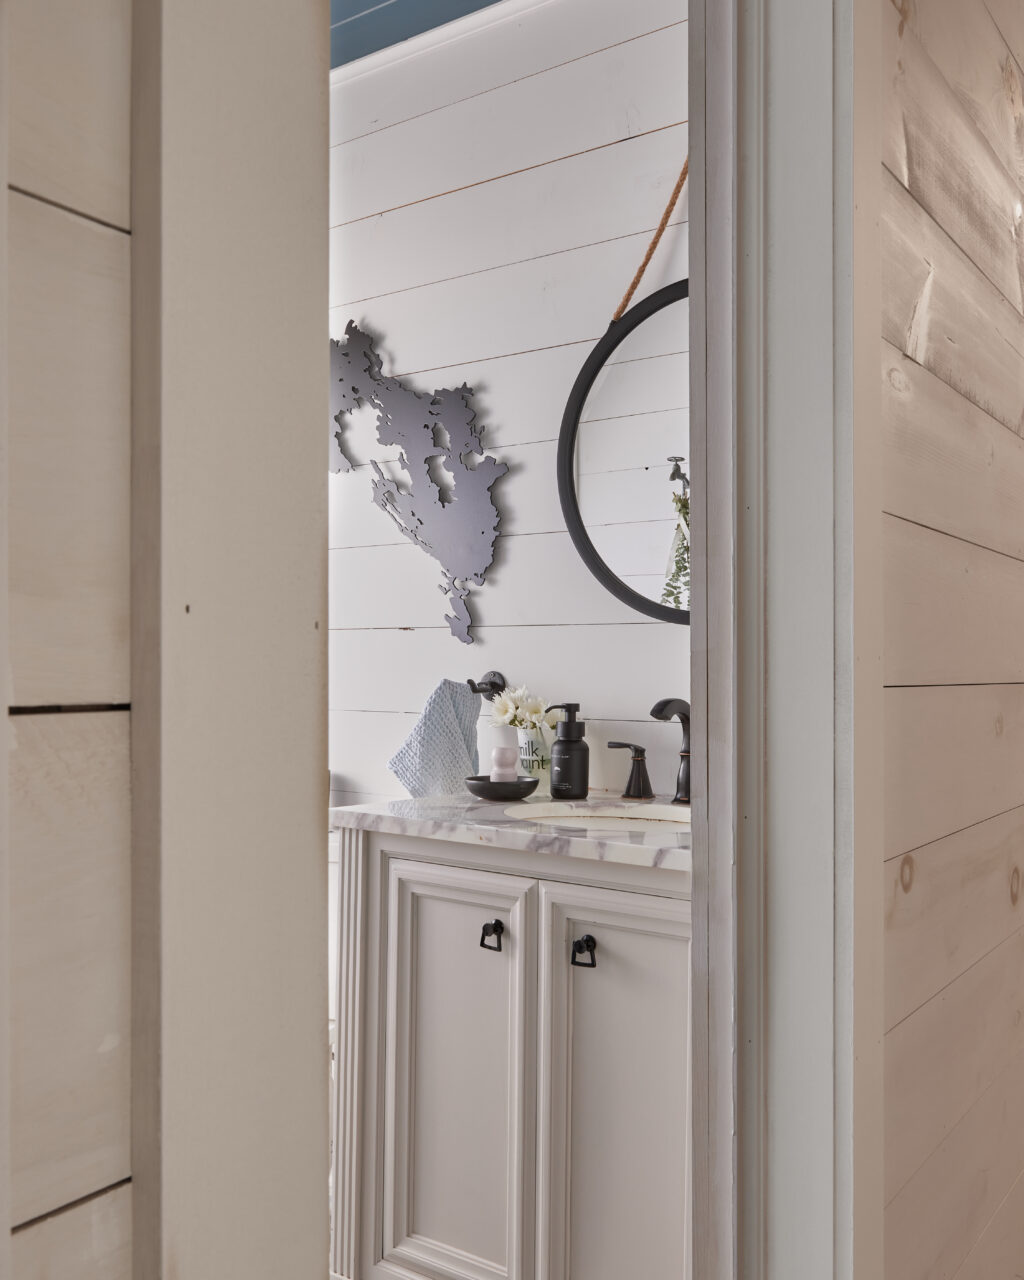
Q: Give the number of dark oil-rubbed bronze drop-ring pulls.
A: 2